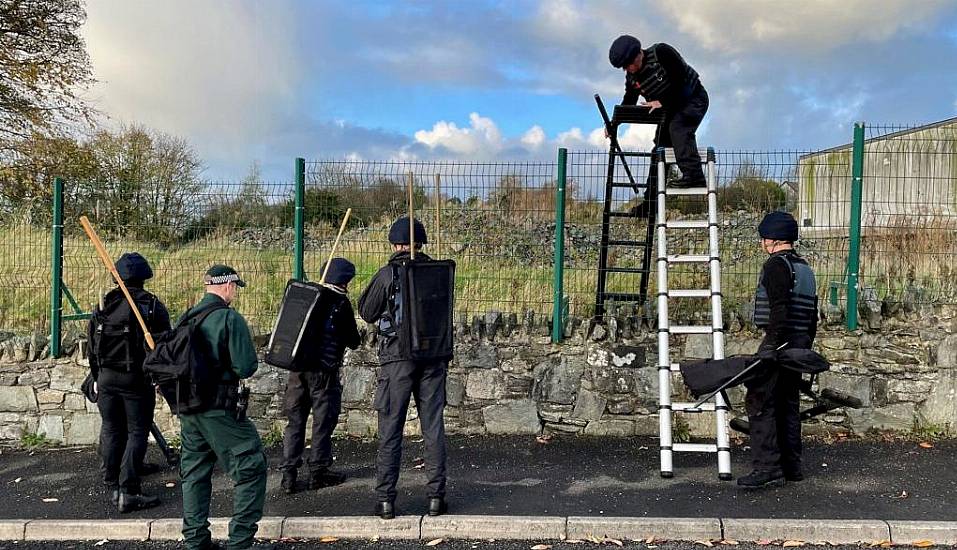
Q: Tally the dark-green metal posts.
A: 4